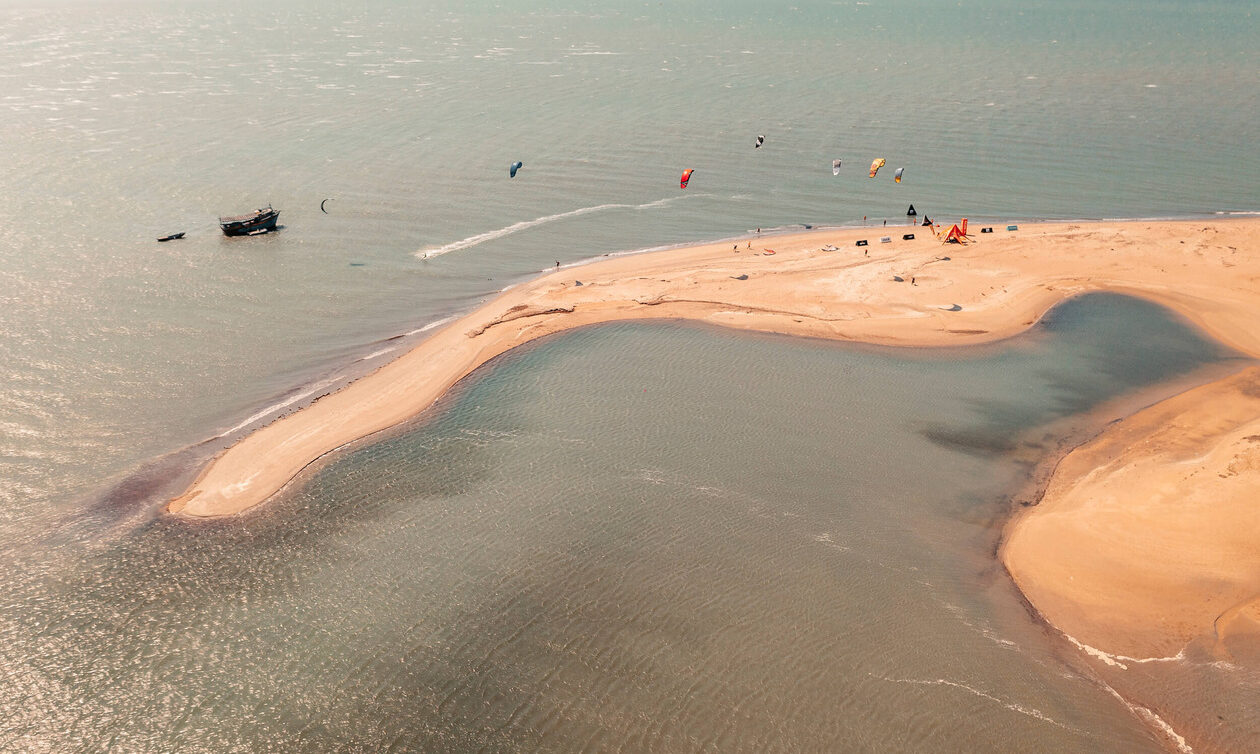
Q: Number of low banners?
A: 5